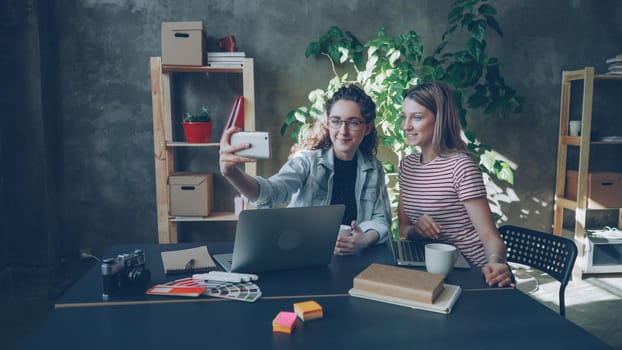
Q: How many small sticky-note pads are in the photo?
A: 2